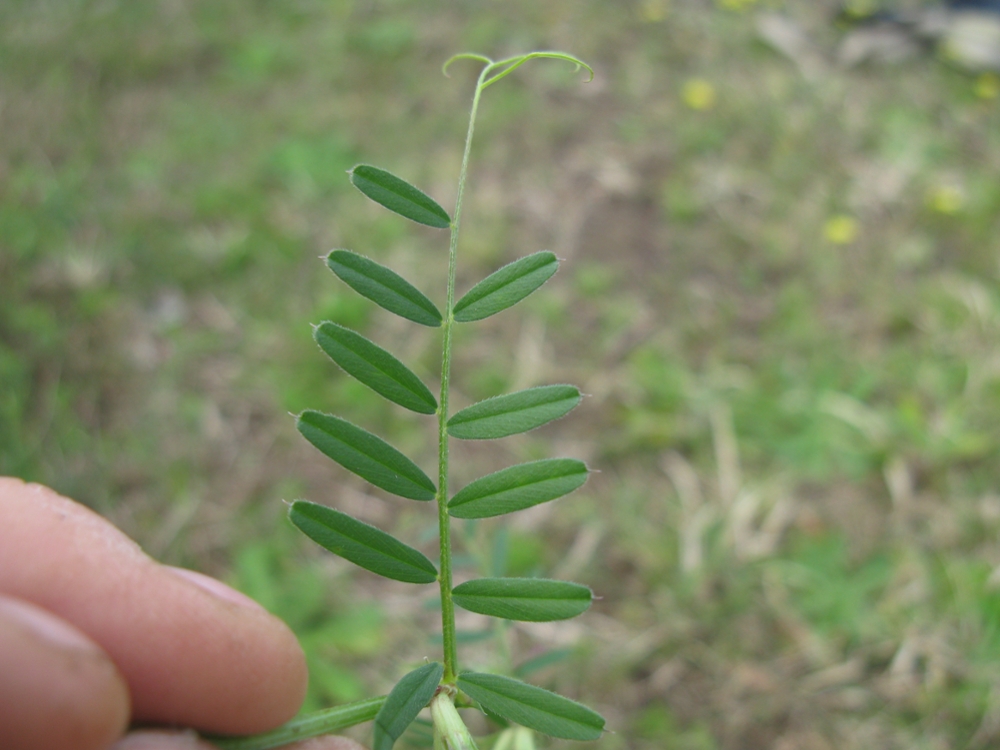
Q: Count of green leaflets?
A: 11